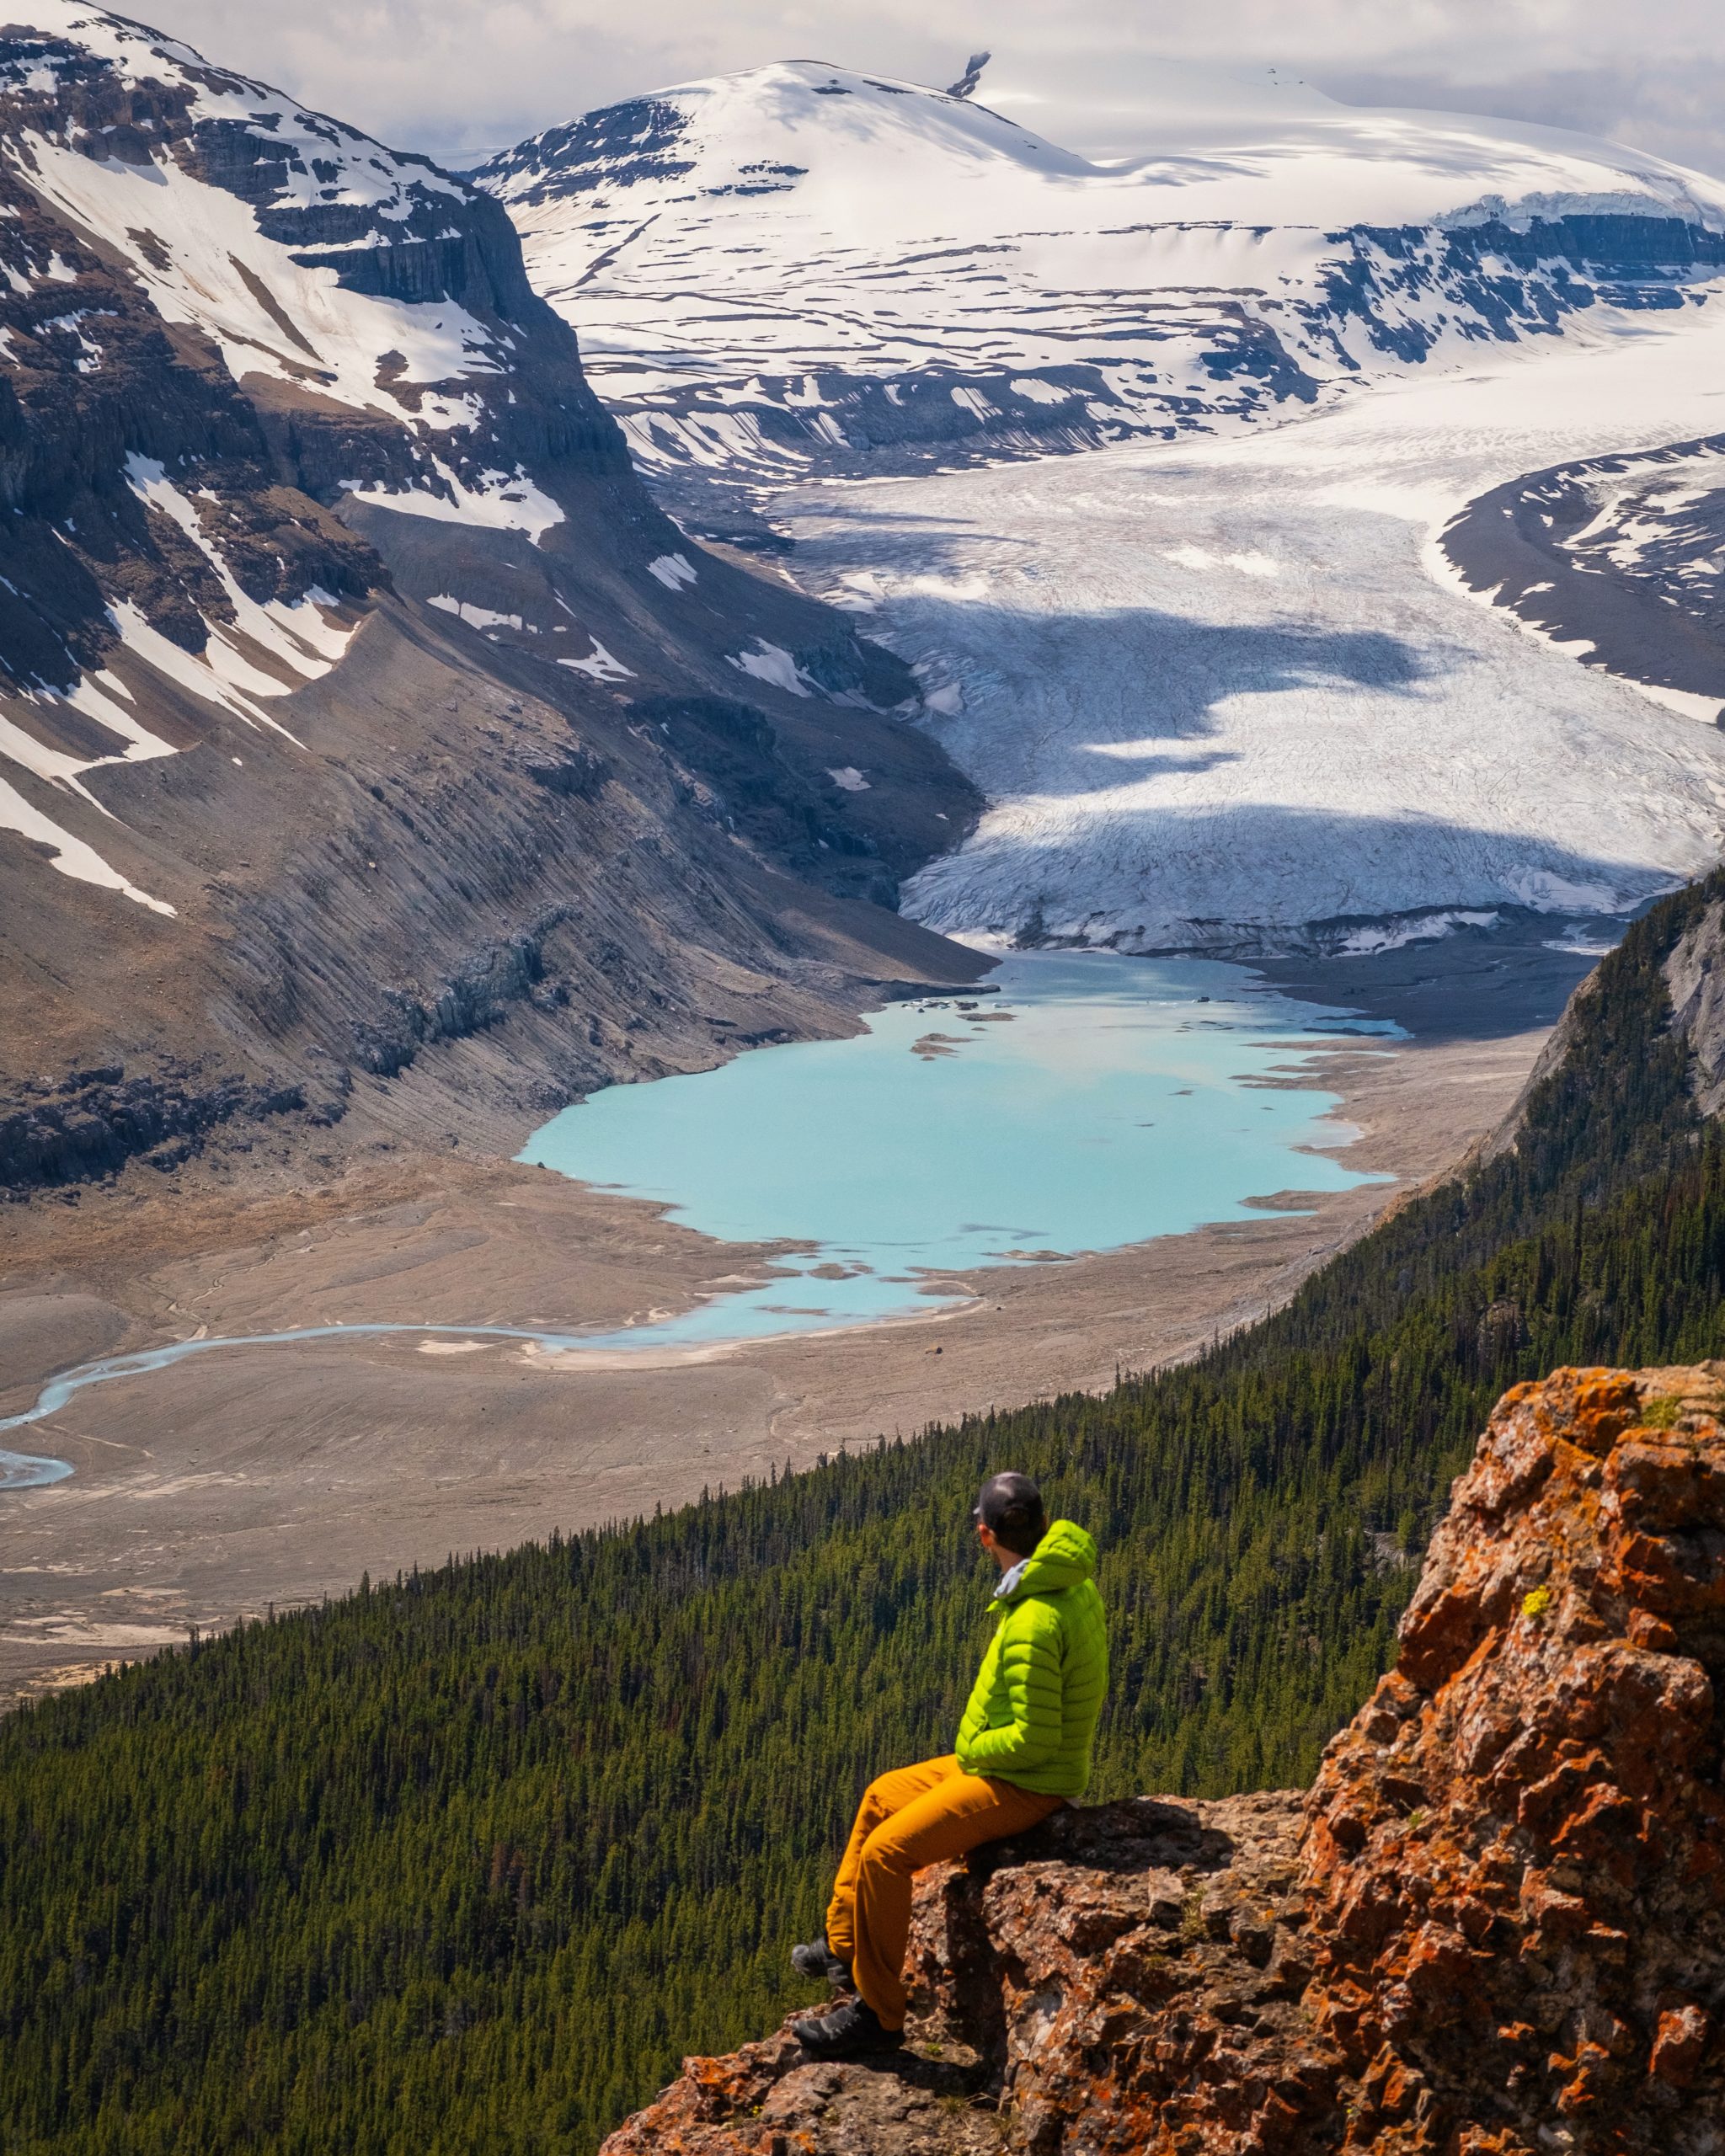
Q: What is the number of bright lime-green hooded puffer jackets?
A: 1